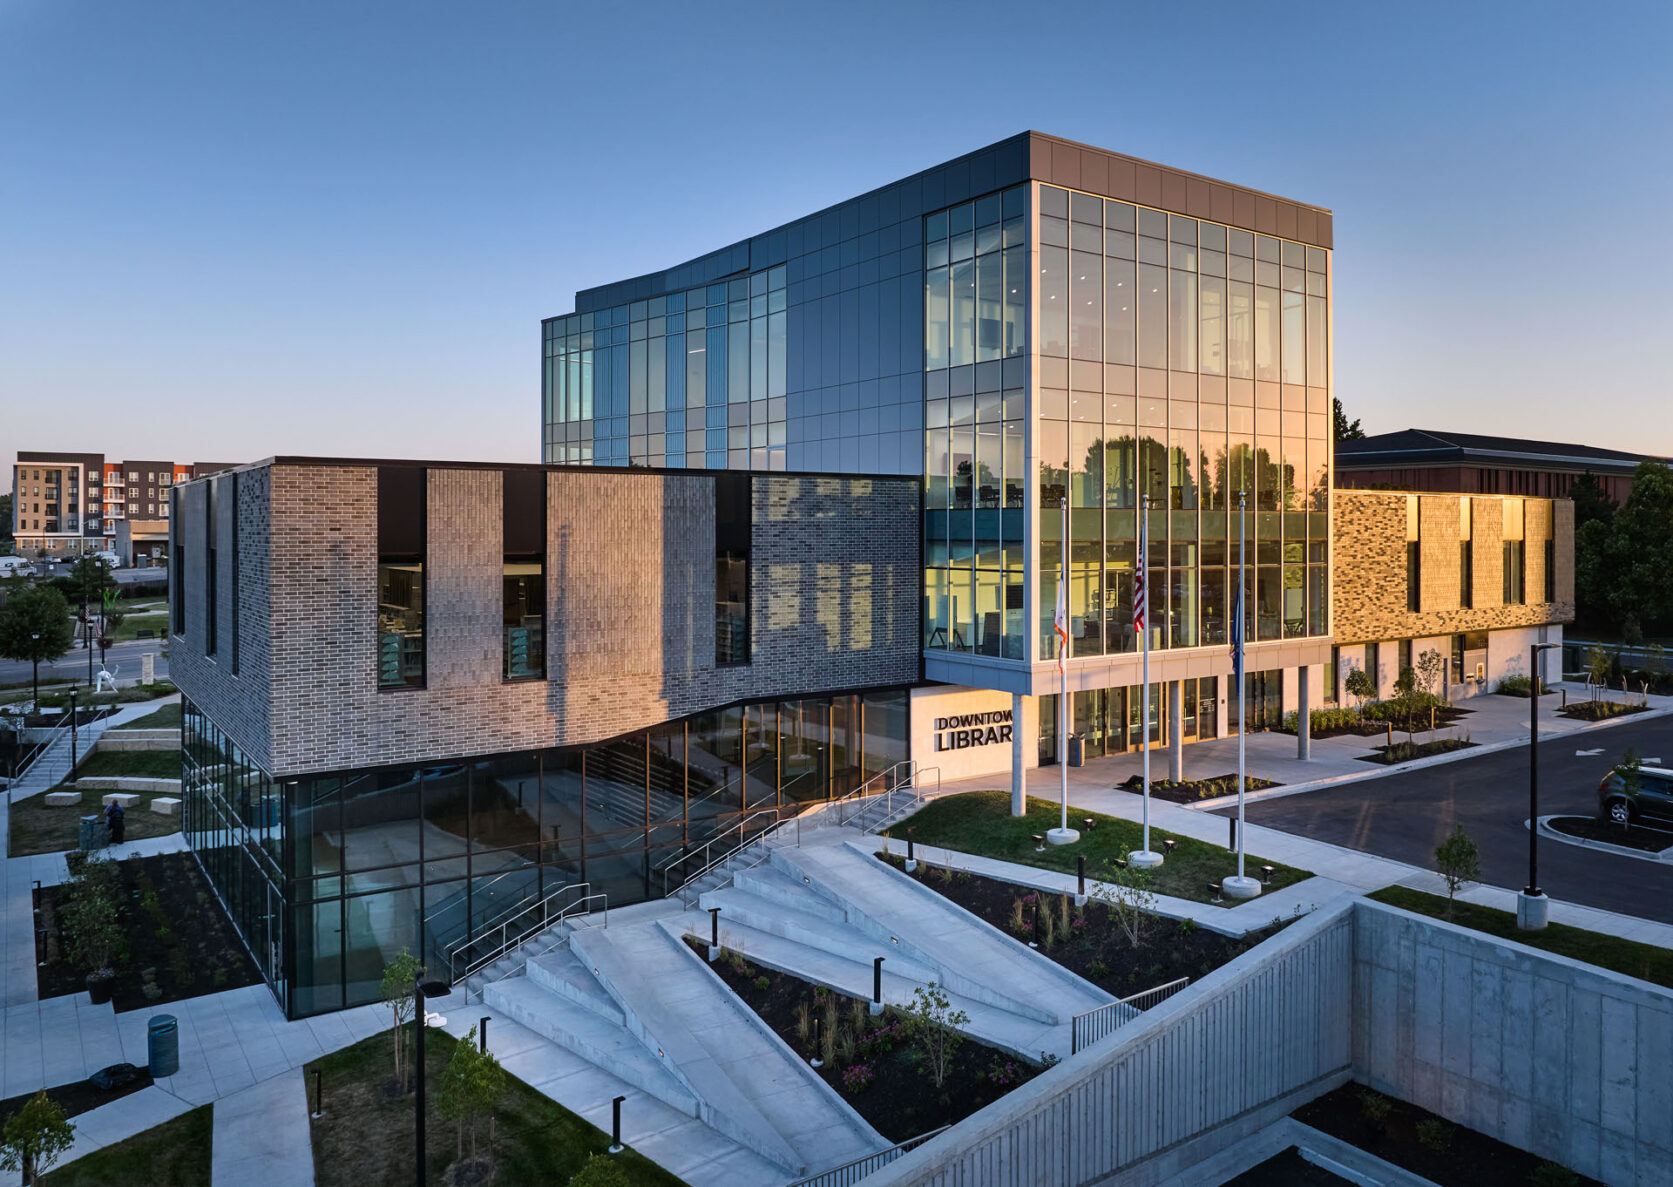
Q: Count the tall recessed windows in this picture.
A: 10